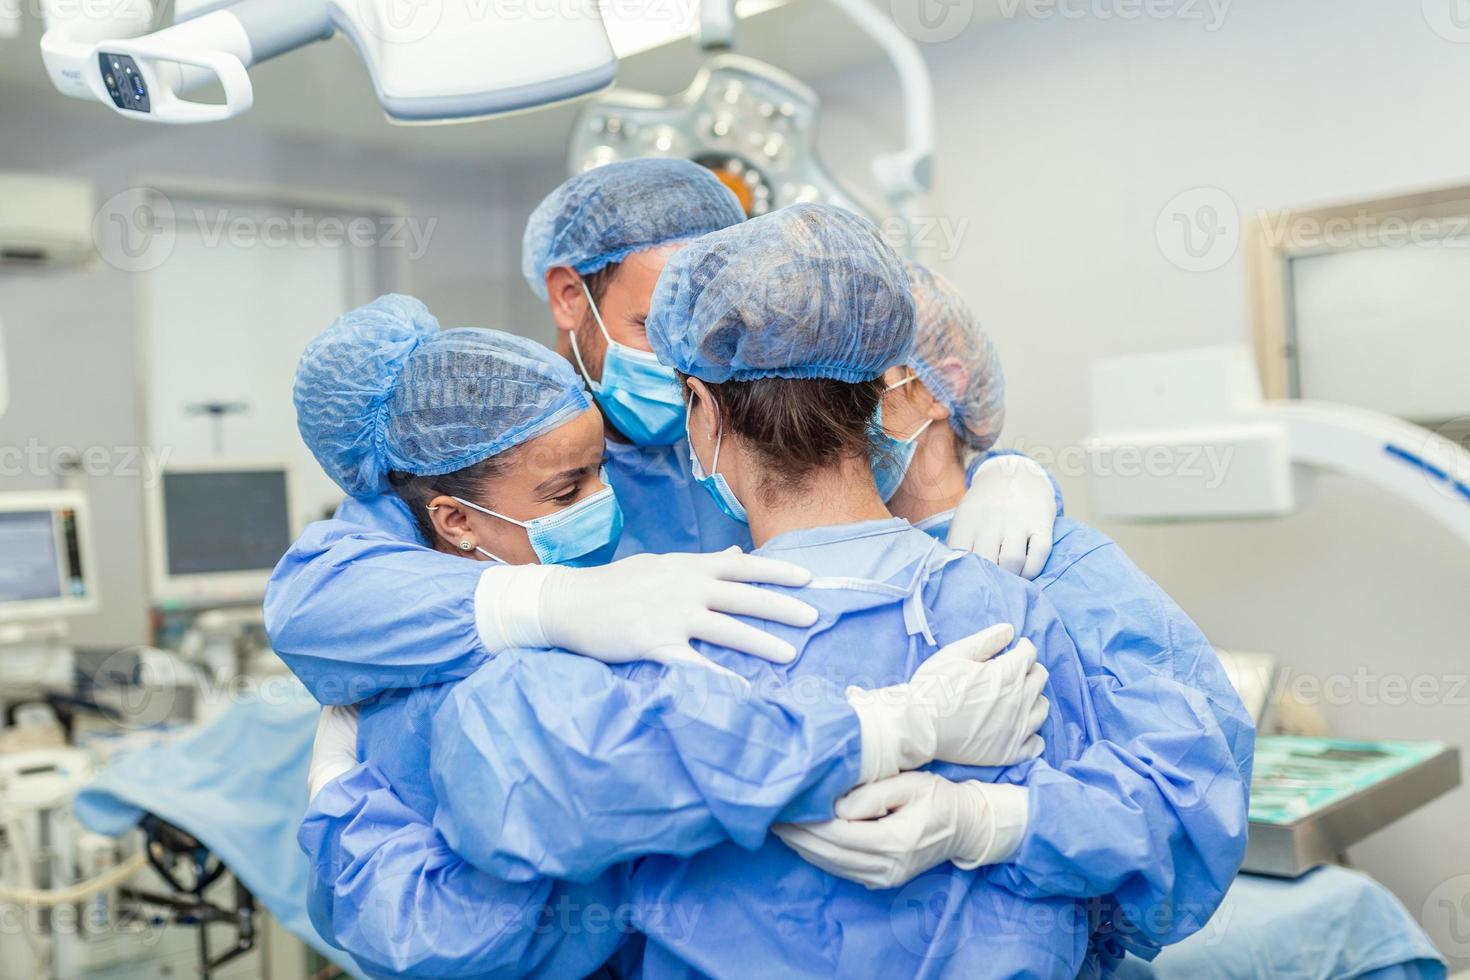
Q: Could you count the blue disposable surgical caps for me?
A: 4